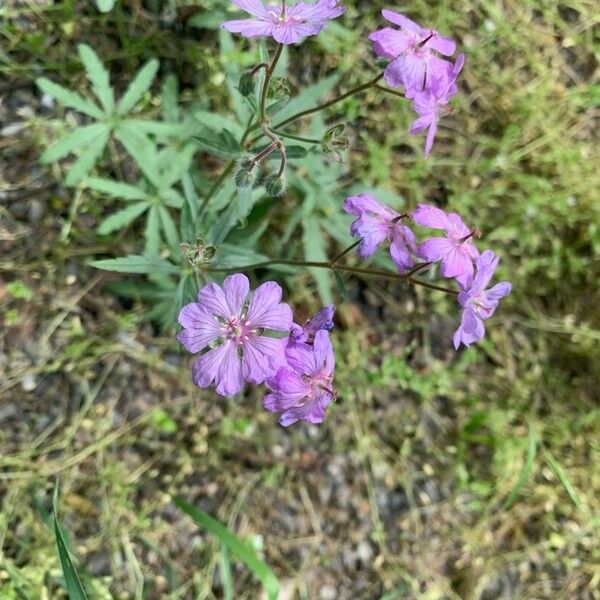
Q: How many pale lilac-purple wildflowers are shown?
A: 9